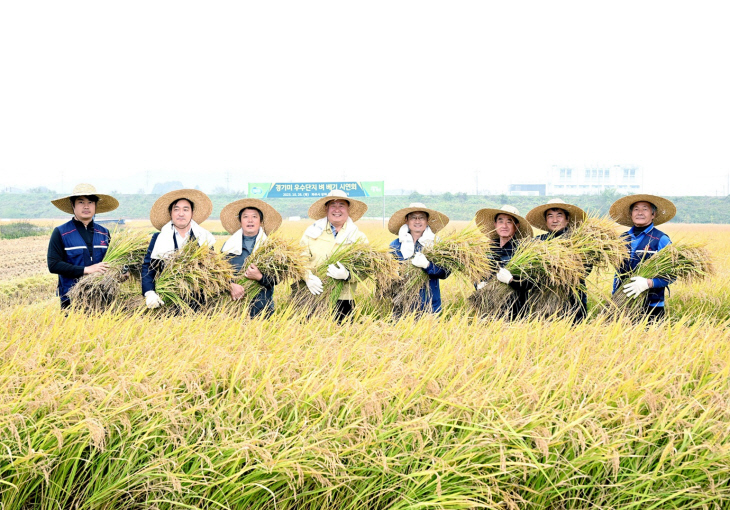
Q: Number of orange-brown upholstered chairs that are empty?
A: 0